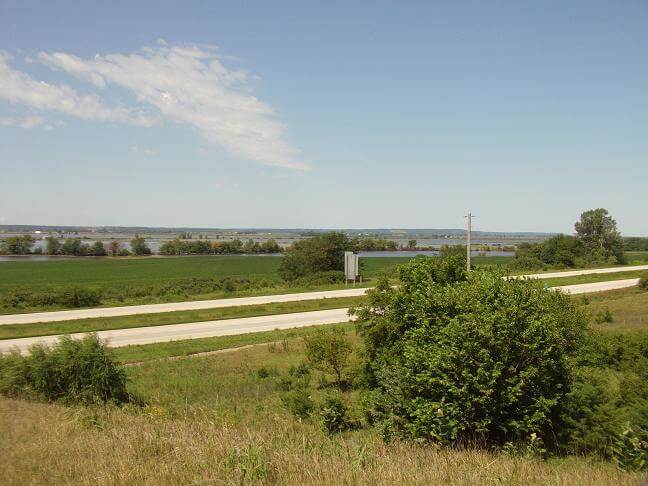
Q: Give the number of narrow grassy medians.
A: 1